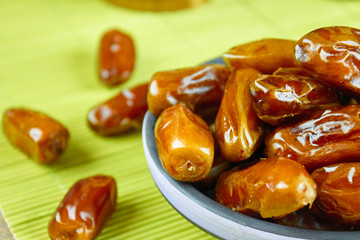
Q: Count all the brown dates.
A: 13